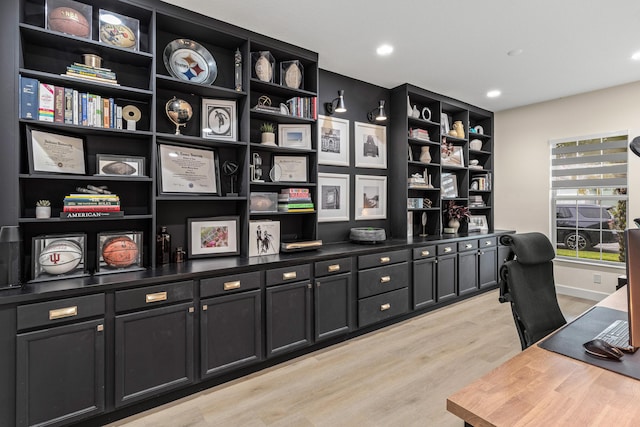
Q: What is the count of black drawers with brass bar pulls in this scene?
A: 12